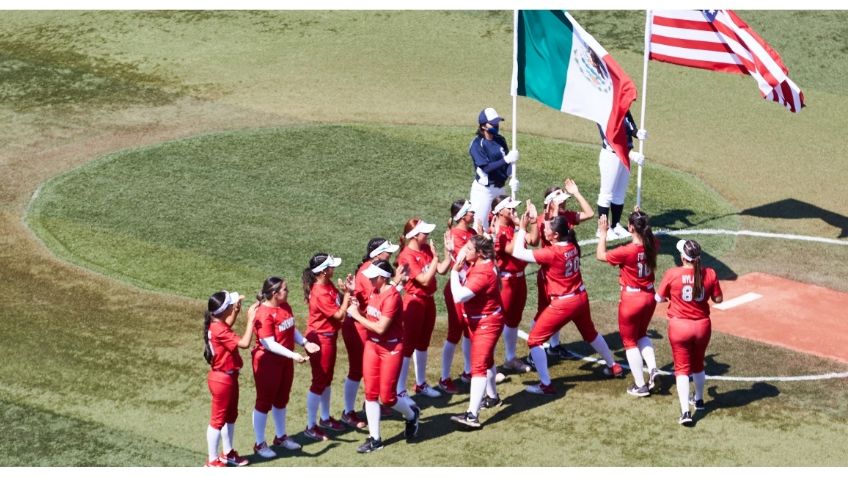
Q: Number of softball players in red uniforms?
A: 13